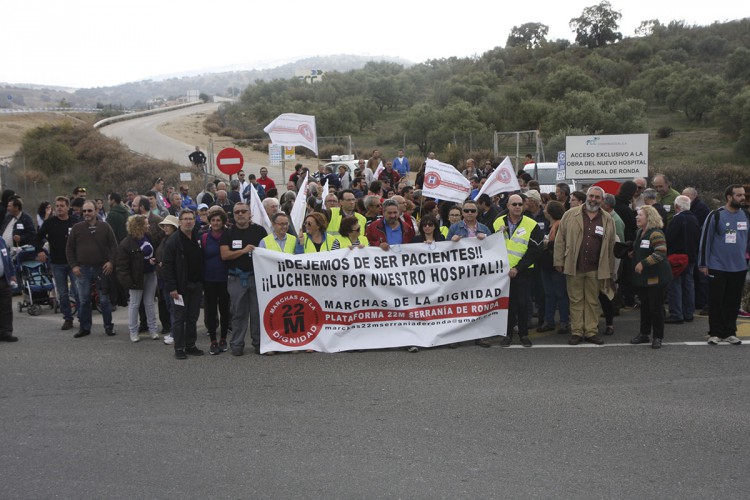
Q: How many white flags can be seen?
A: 7